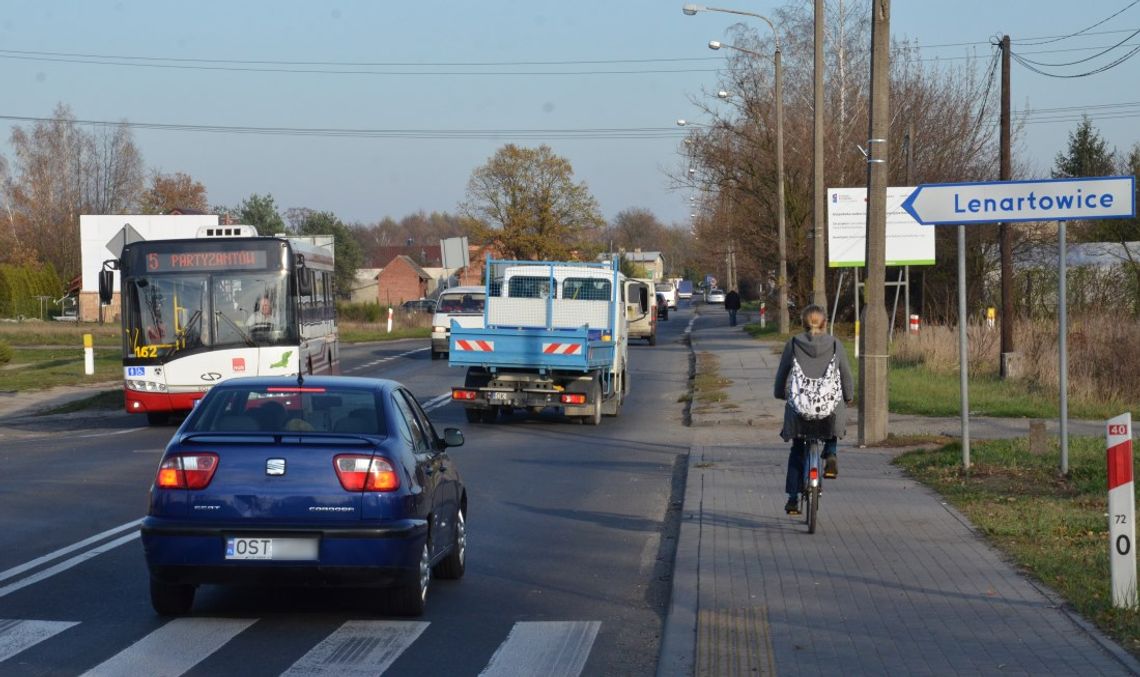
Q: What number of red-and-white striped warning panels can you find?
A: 2